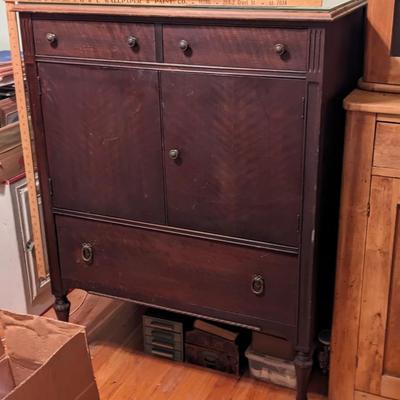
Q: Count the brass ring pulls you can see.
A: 2